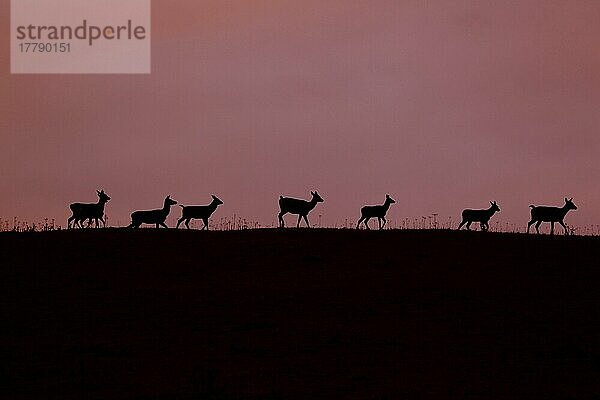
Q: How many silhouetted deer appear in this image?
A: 7